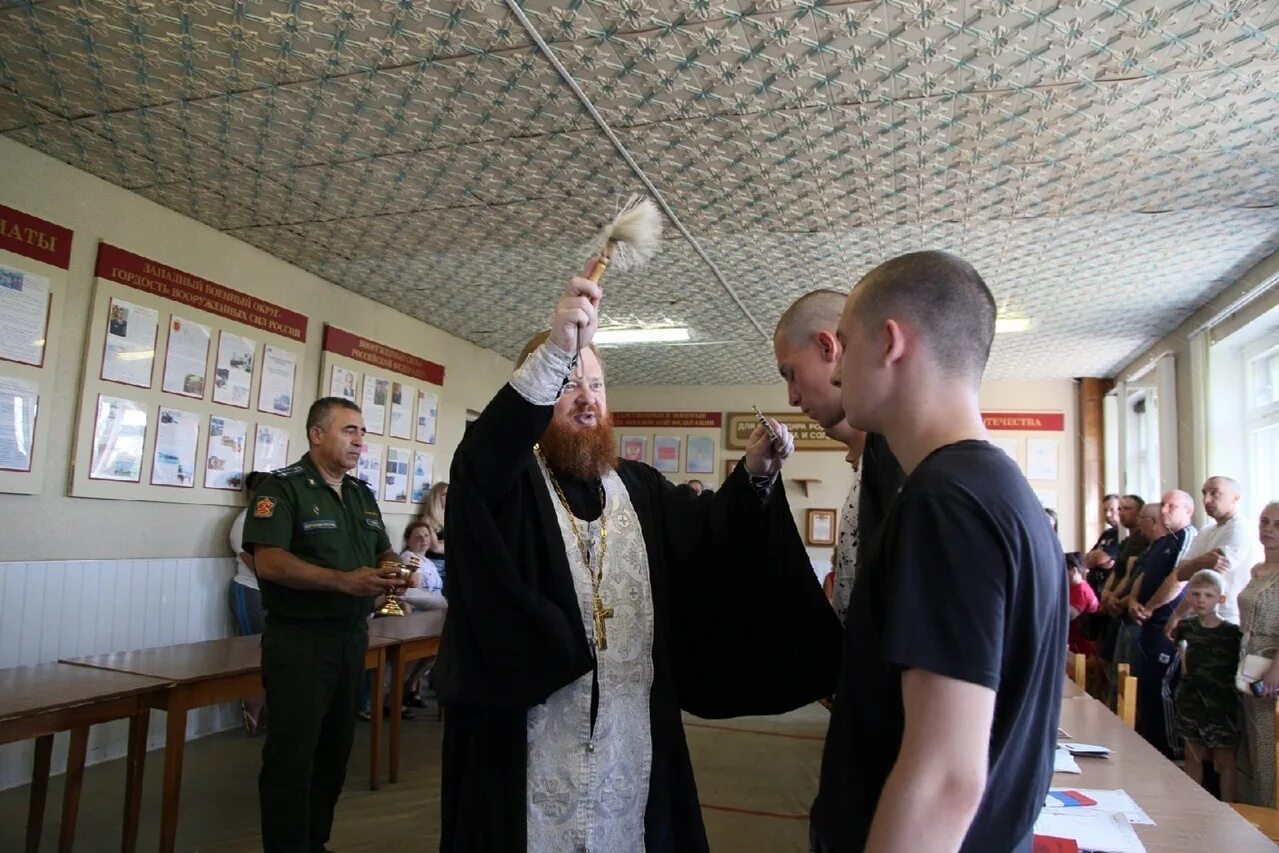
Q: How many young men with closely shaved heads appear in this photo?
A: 2